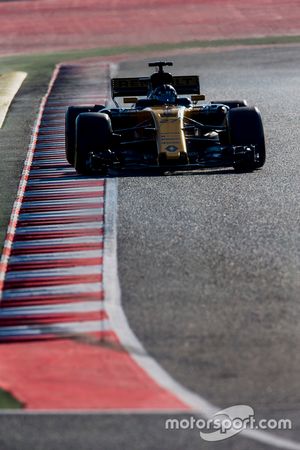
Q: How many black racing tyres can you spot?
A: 4